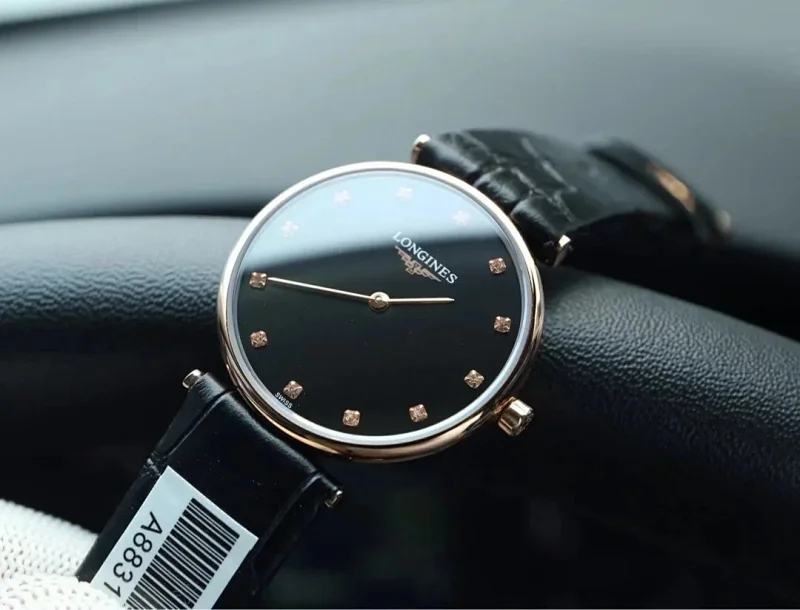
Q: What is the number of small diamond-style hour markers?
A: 12